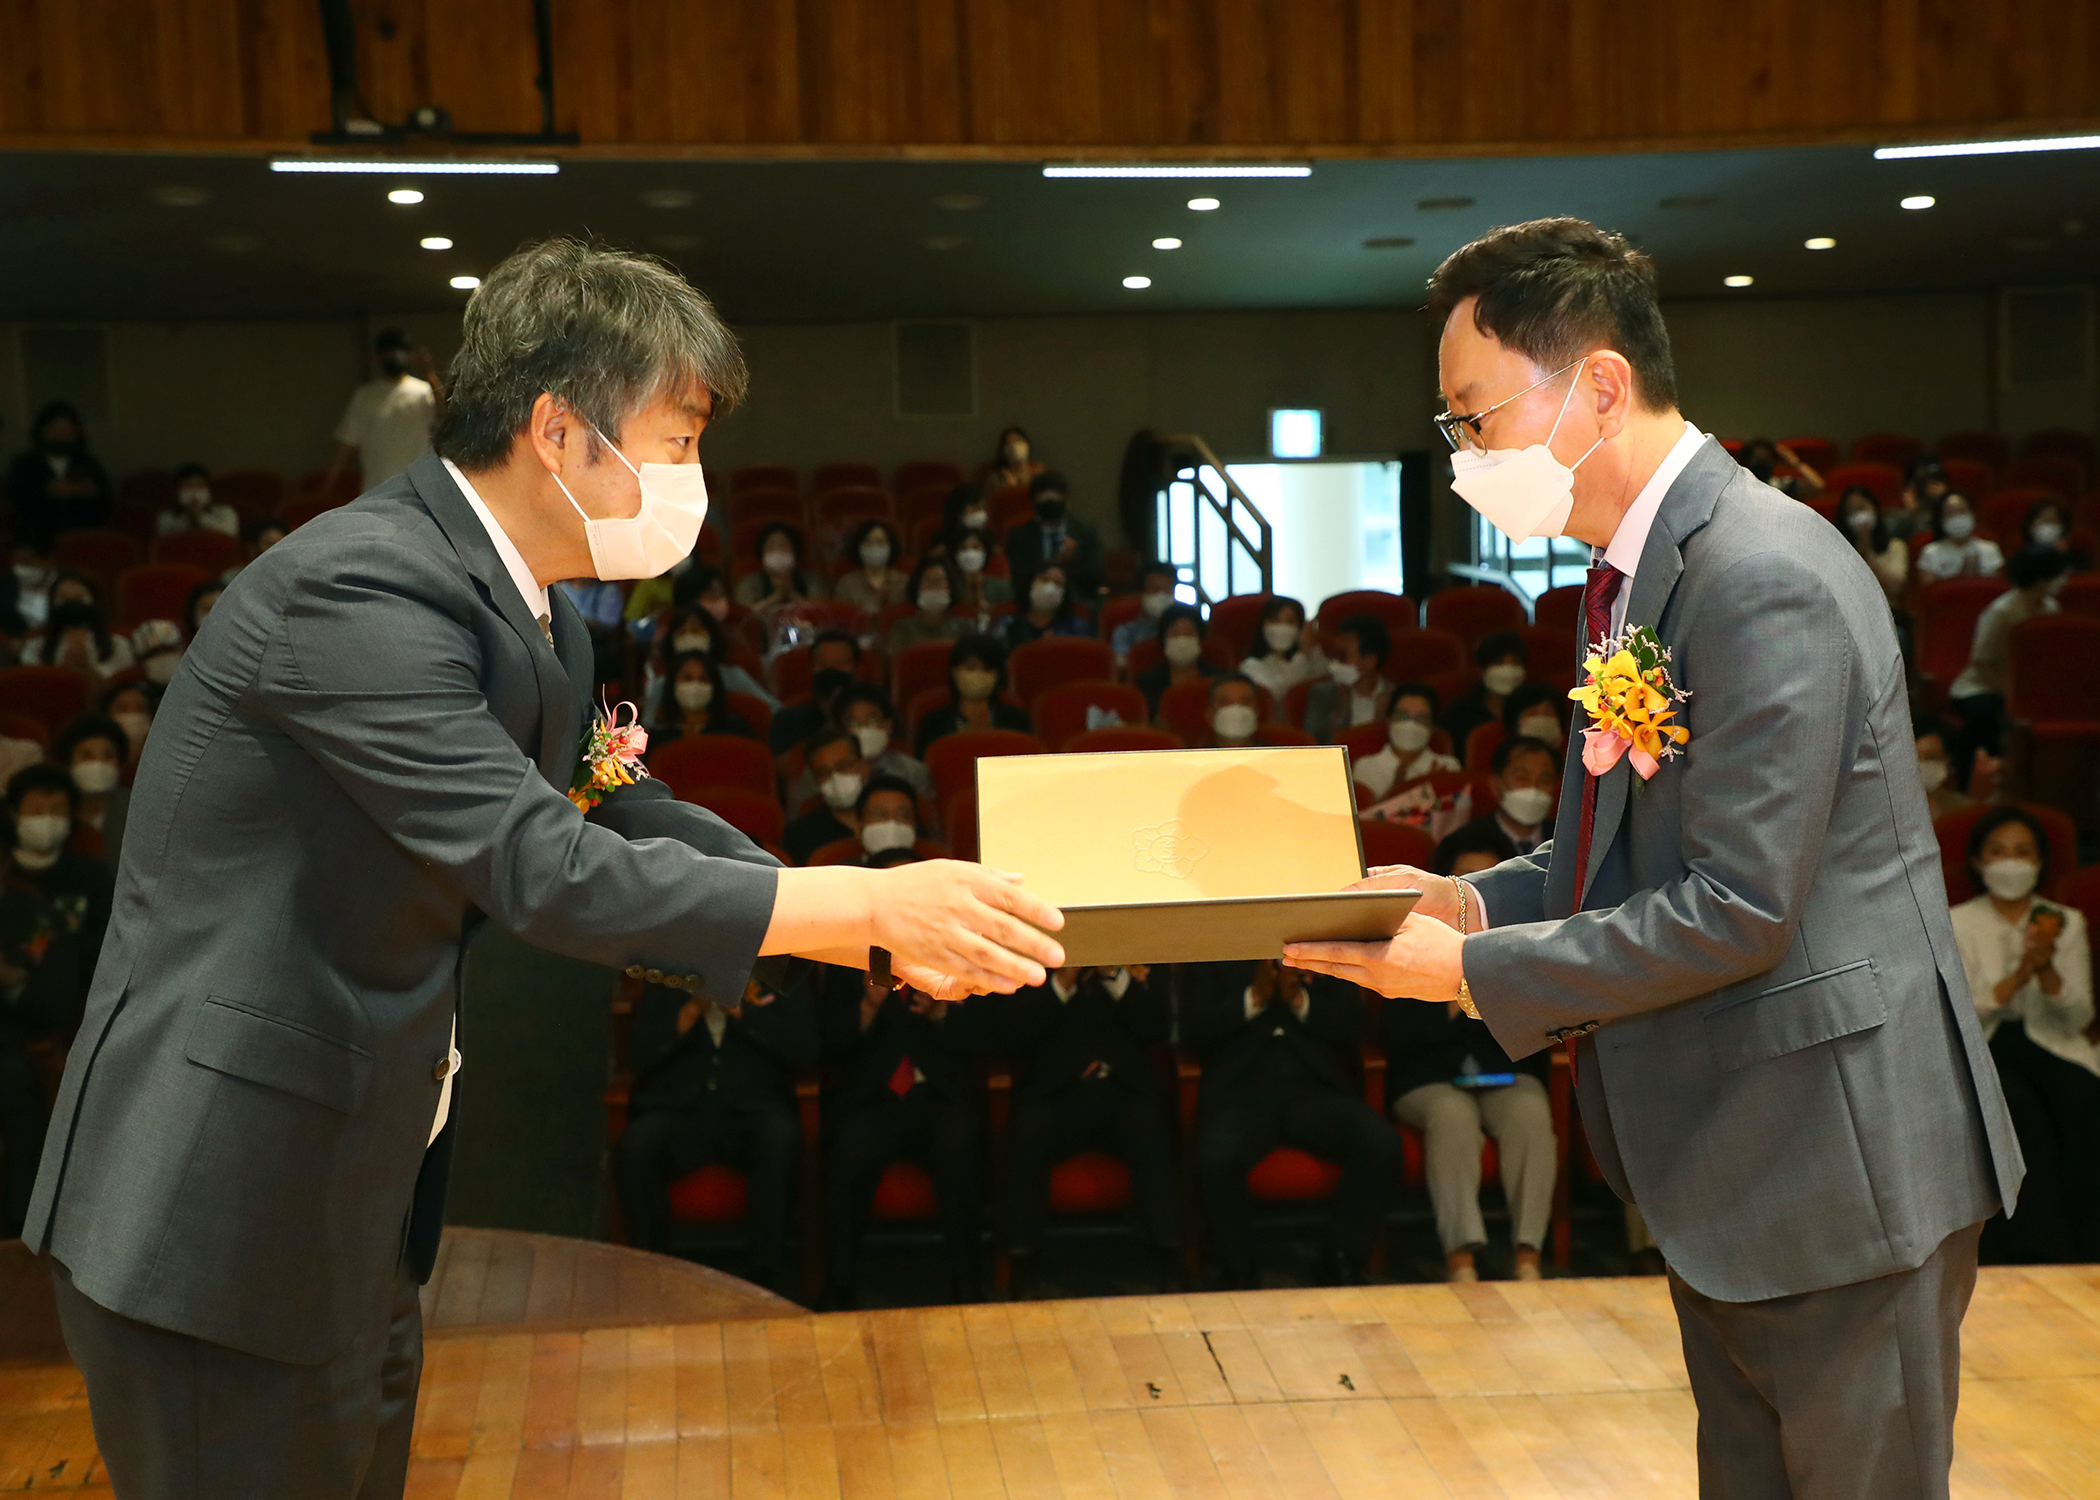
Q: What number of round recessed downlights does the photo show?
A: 9